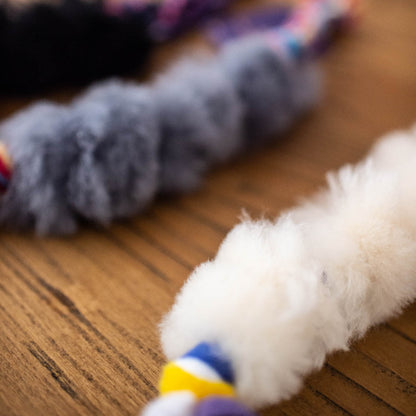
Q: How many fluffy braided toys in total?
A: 3